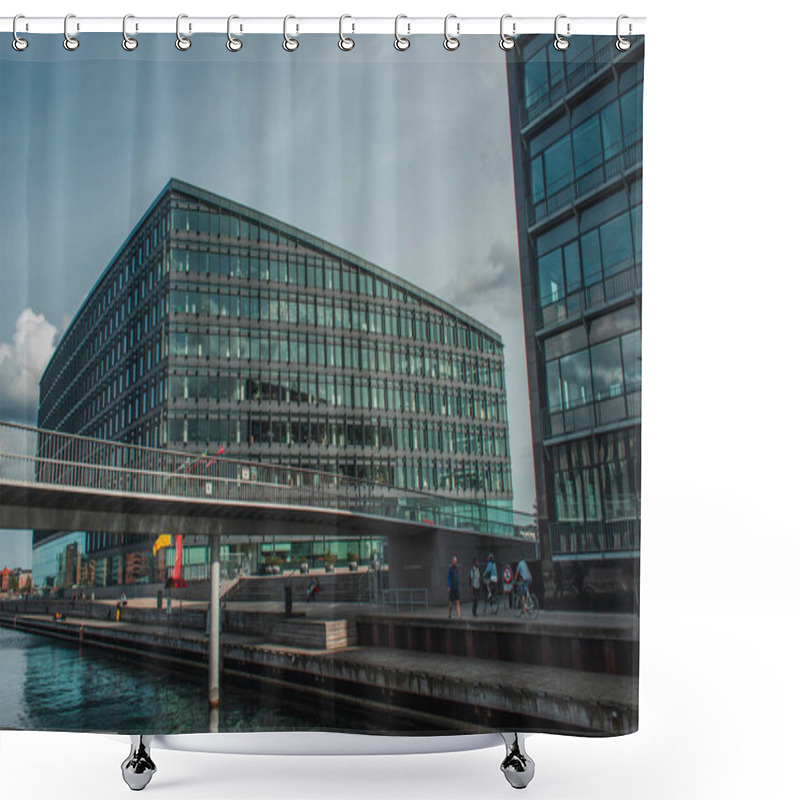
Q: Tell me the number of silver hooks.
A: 12